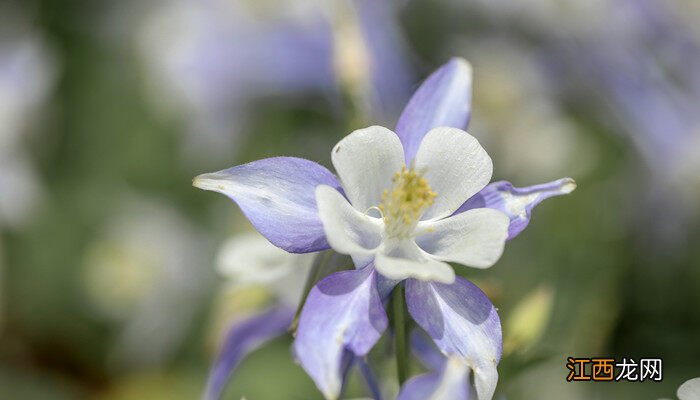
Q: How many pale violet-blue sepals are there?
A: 5